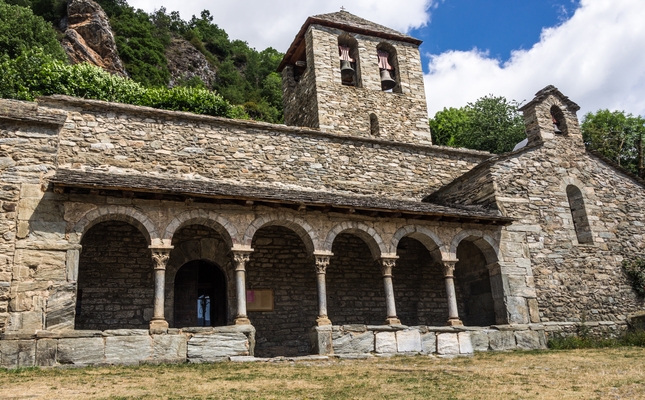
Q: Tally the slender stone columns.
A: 5